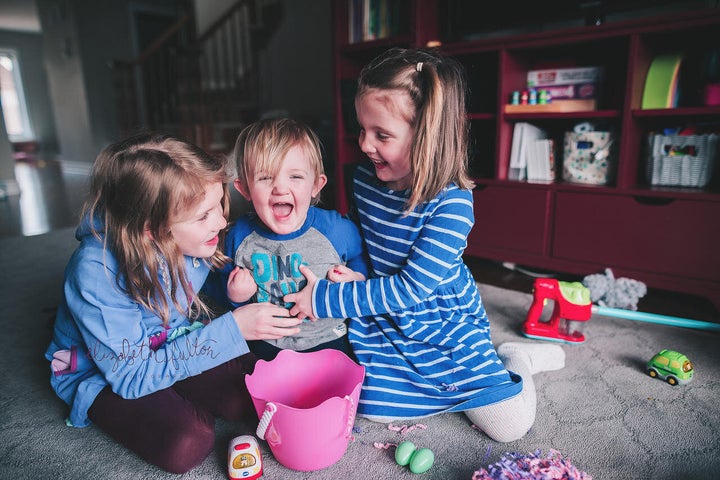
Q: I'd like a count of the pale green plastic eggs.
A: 2